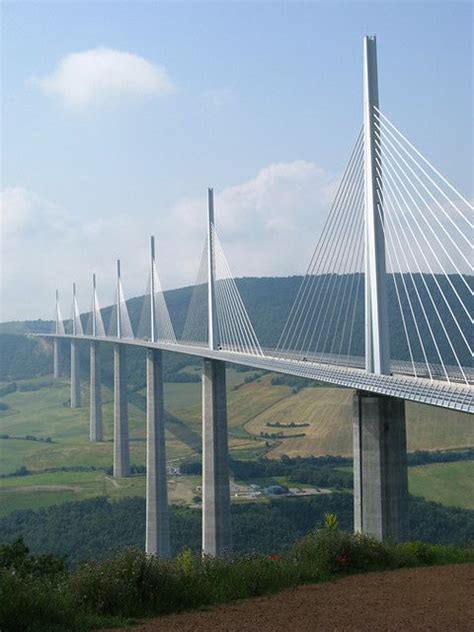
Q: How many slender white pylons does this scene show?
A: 7